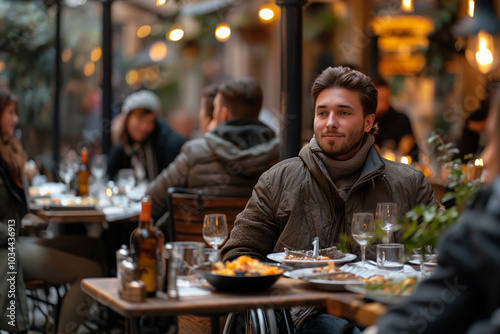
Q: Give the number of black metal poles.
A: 3